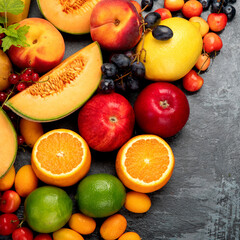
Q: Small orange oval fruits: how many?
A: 8